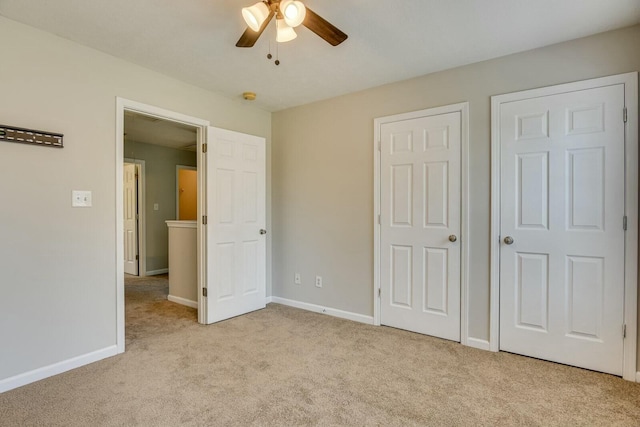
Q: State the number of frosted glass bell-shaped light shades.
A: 3